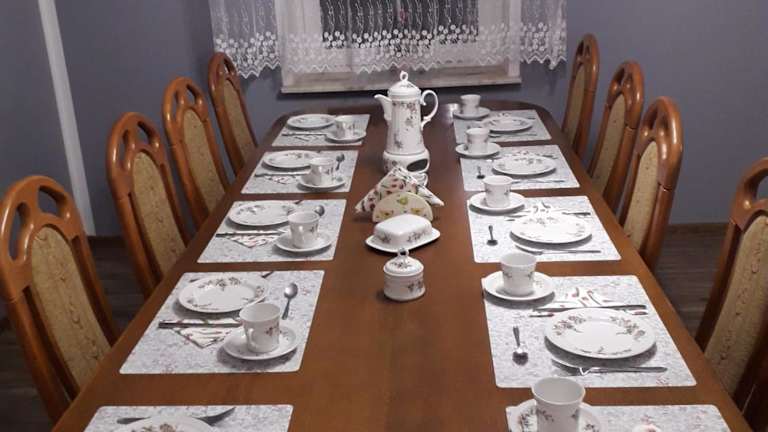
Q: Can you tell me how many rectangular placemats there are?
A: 10